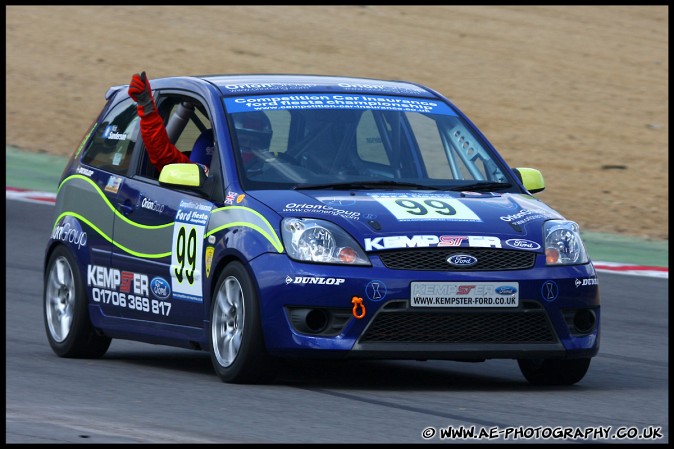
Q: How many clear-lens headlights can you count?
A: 2